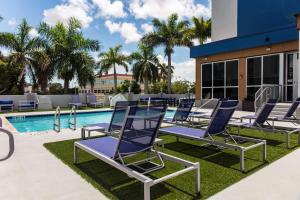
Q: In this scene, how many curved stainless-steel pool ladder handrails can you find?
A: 2